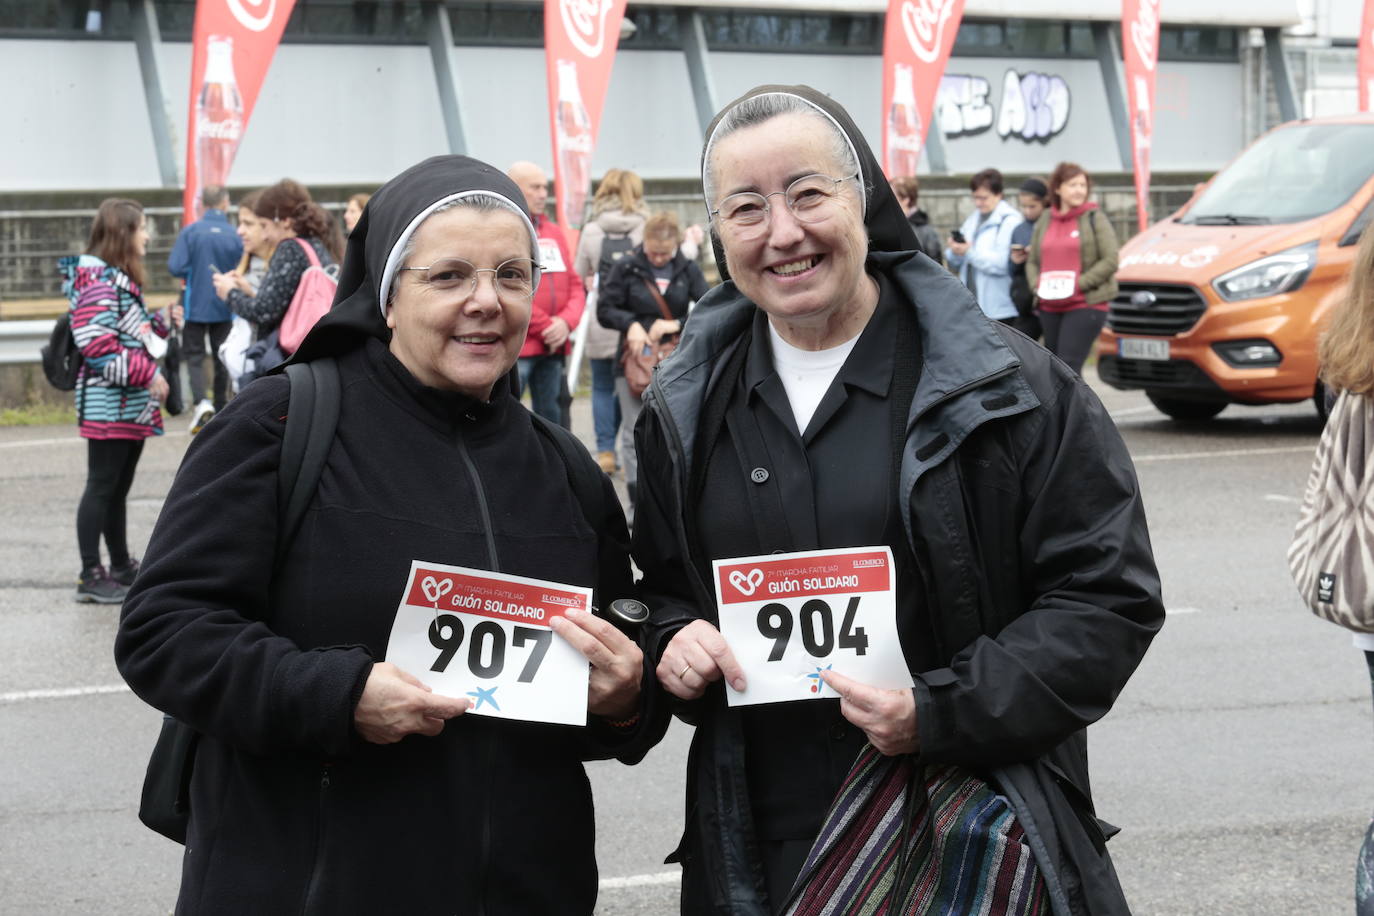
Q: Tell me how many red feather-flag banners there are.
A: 5